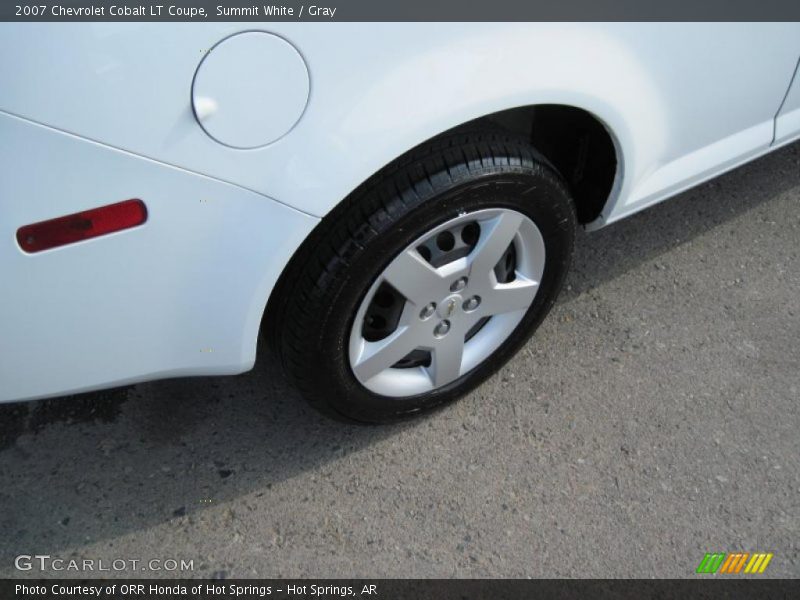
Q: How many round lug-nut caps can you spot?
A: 4